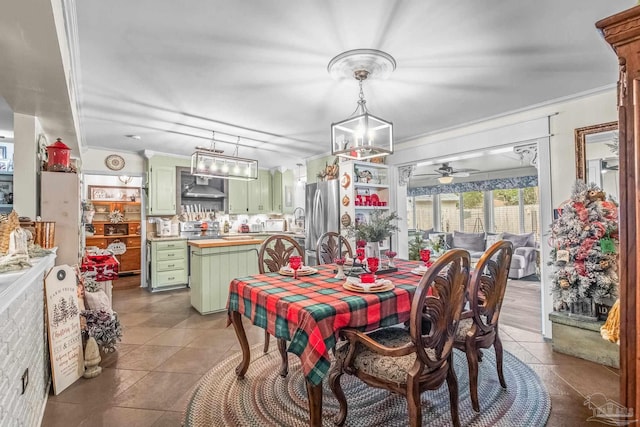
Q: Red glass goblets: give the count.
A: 4